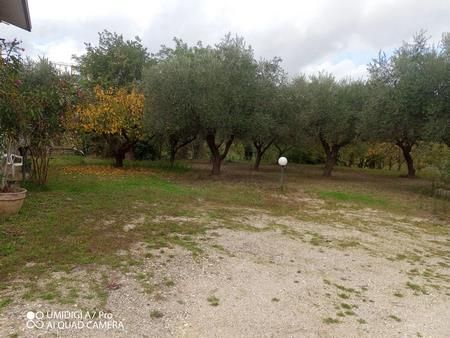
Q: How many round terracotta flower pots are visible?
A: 1